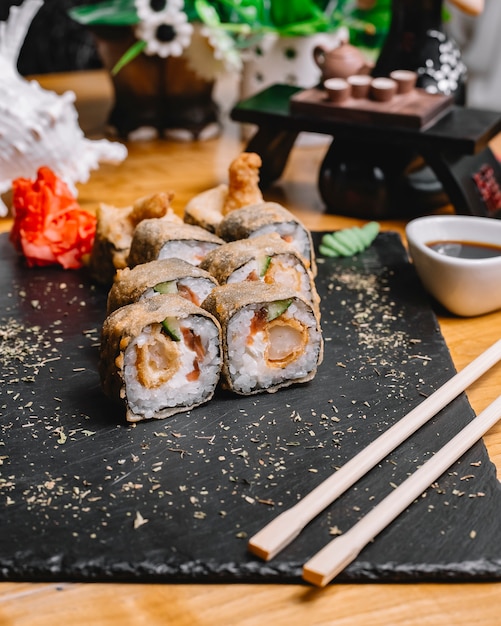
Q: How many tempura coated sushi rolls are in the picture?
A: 8